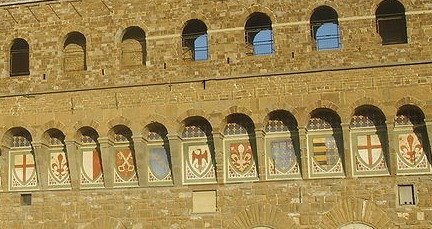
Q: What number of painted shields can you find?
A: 11